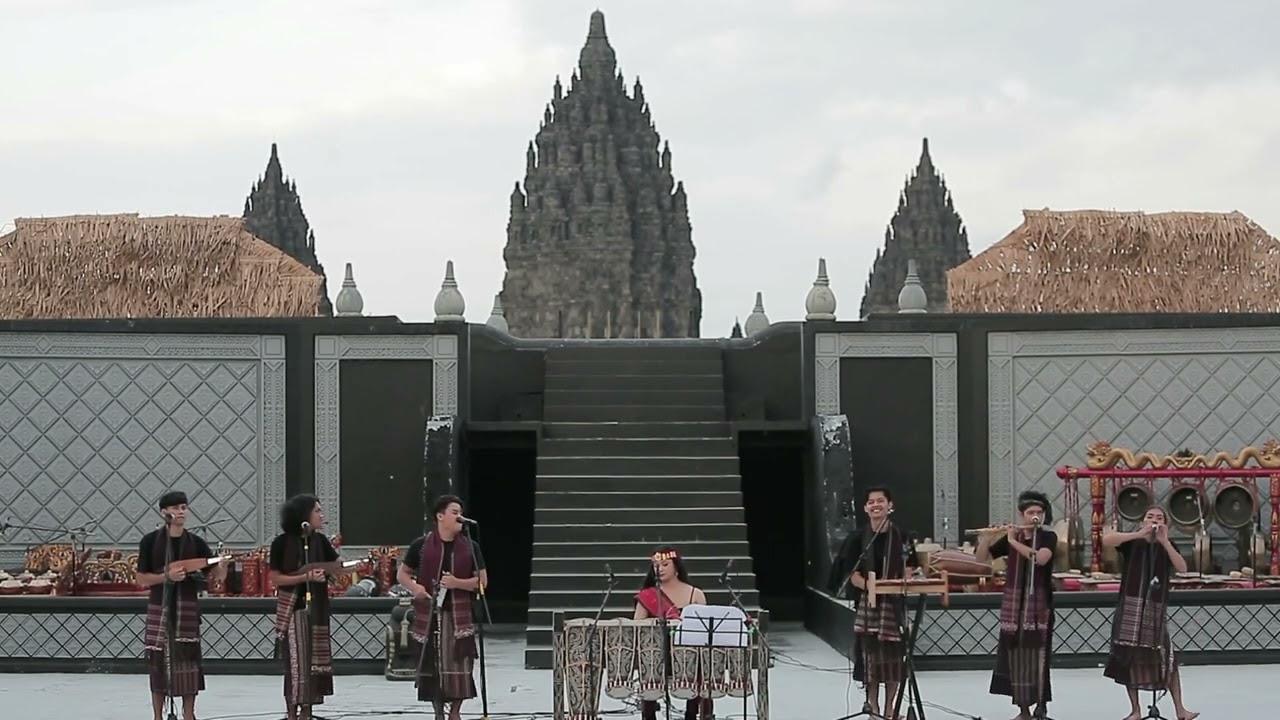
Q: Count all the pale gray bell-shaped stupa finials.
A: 6